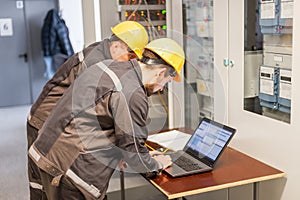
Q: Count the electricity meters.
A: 4